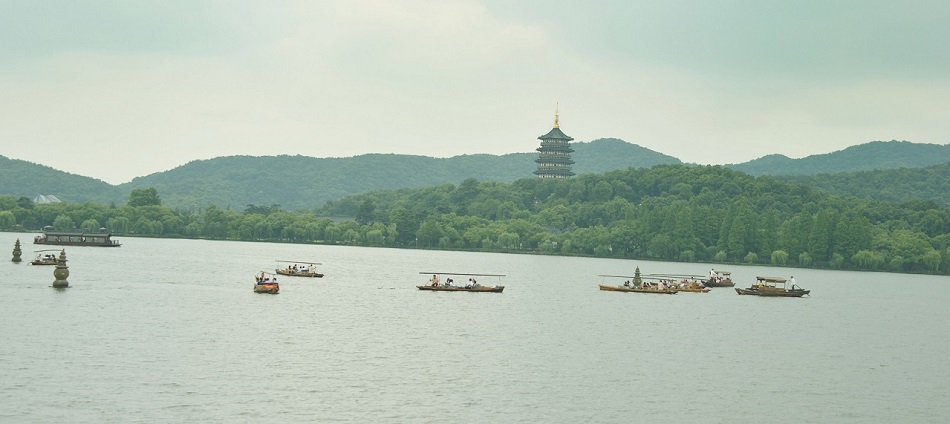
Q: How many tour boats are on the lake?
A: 9